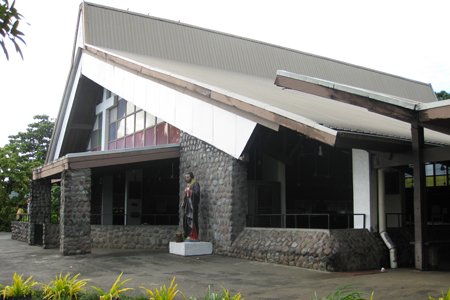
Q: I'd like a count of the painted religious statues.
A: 1